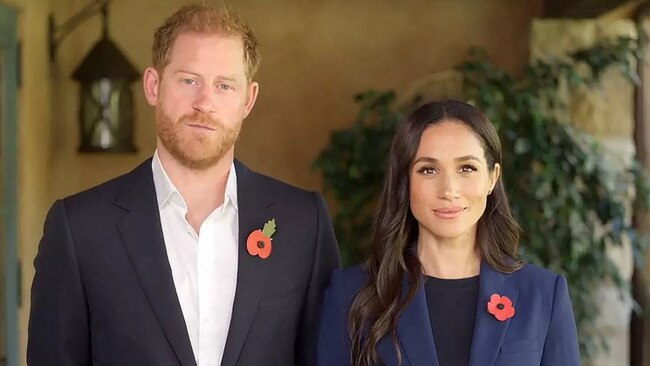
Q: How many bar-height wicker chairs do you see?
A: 0